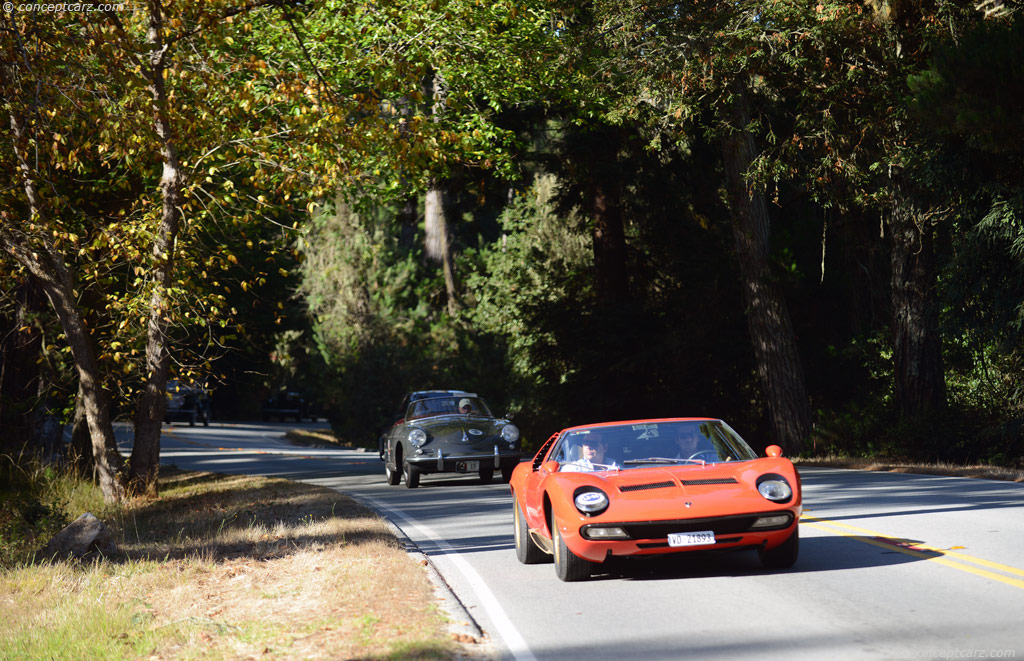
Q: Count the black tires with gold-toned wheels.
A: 2